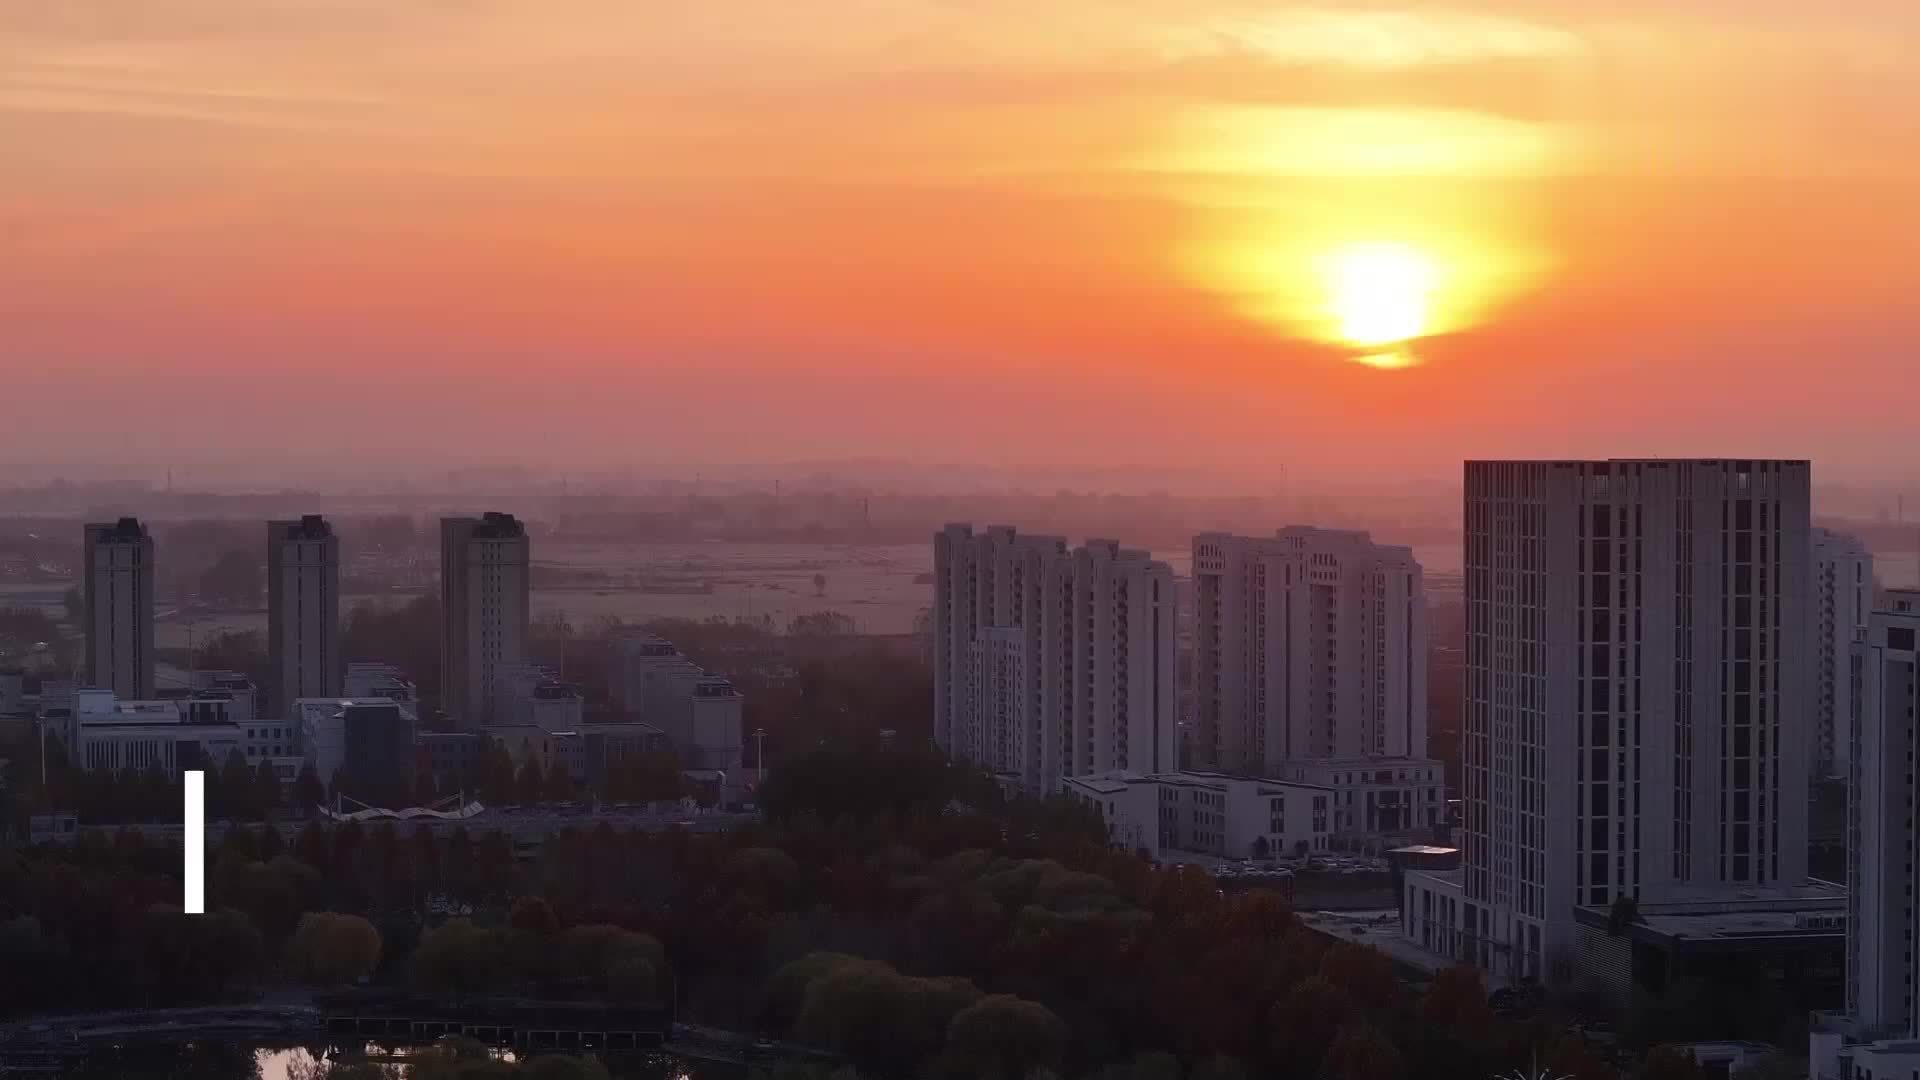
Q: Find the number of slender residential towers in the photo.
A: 3